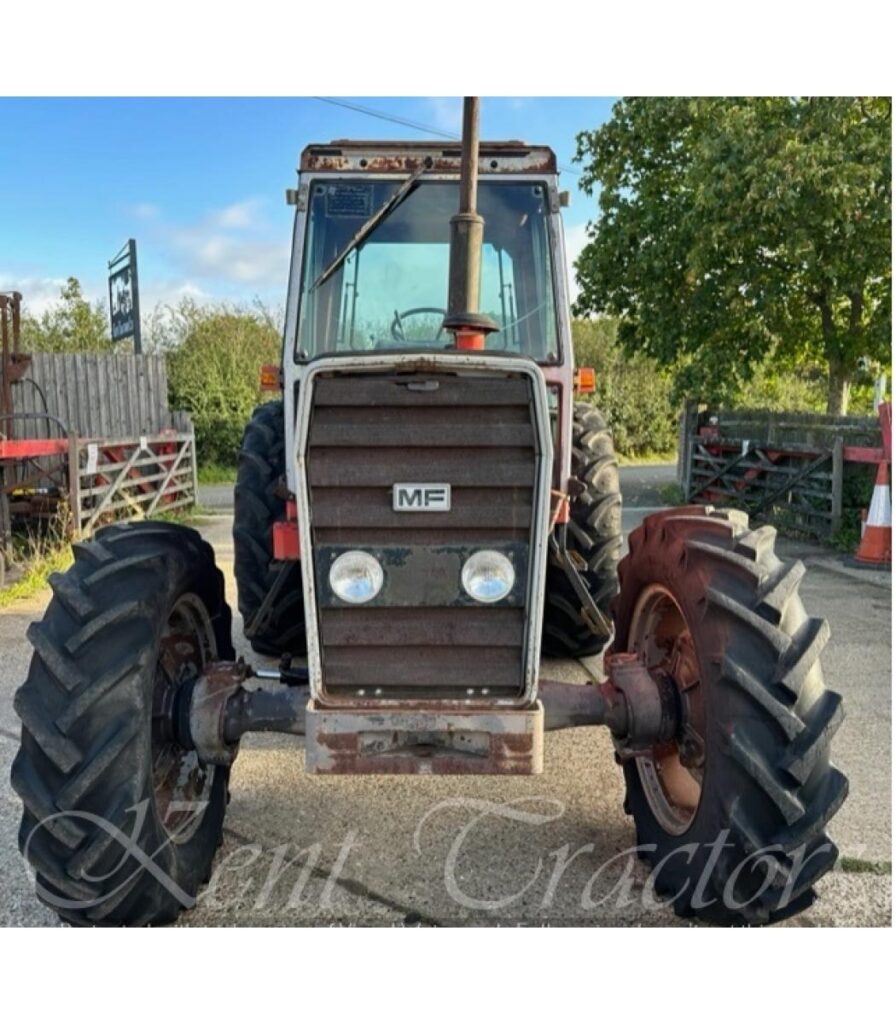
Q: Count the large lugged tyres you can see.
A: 4